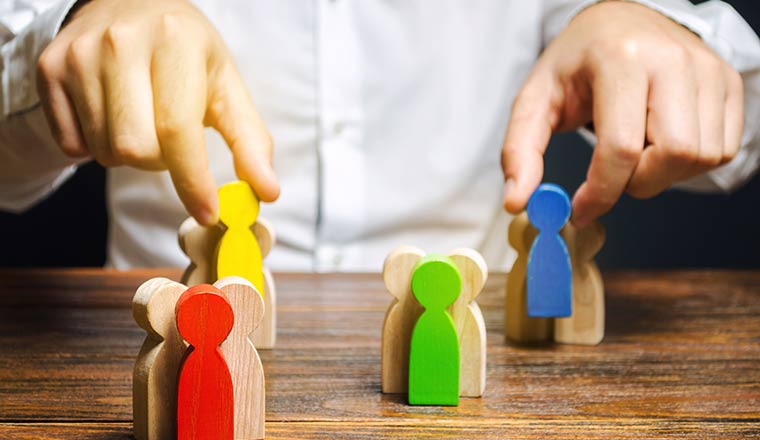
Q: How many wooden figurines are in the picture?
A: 12